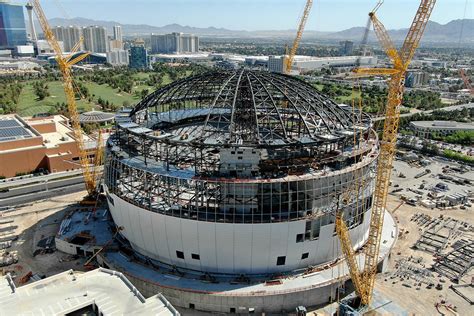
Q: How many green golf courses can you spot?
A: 1